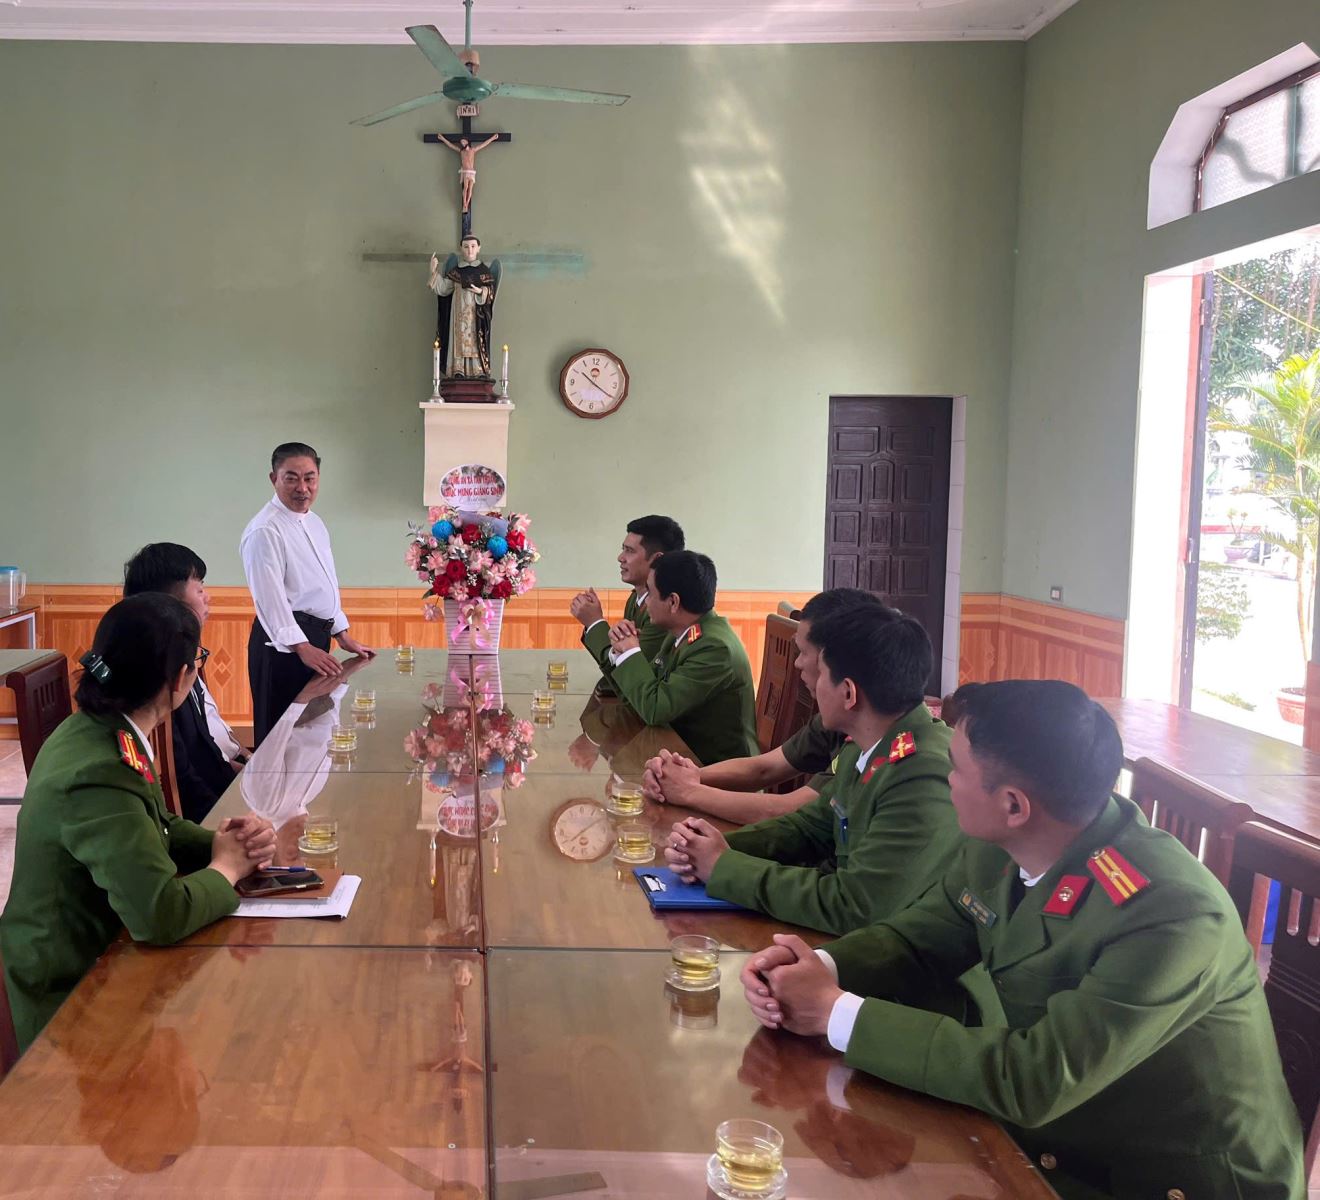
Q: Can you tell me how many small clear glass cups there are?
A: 10